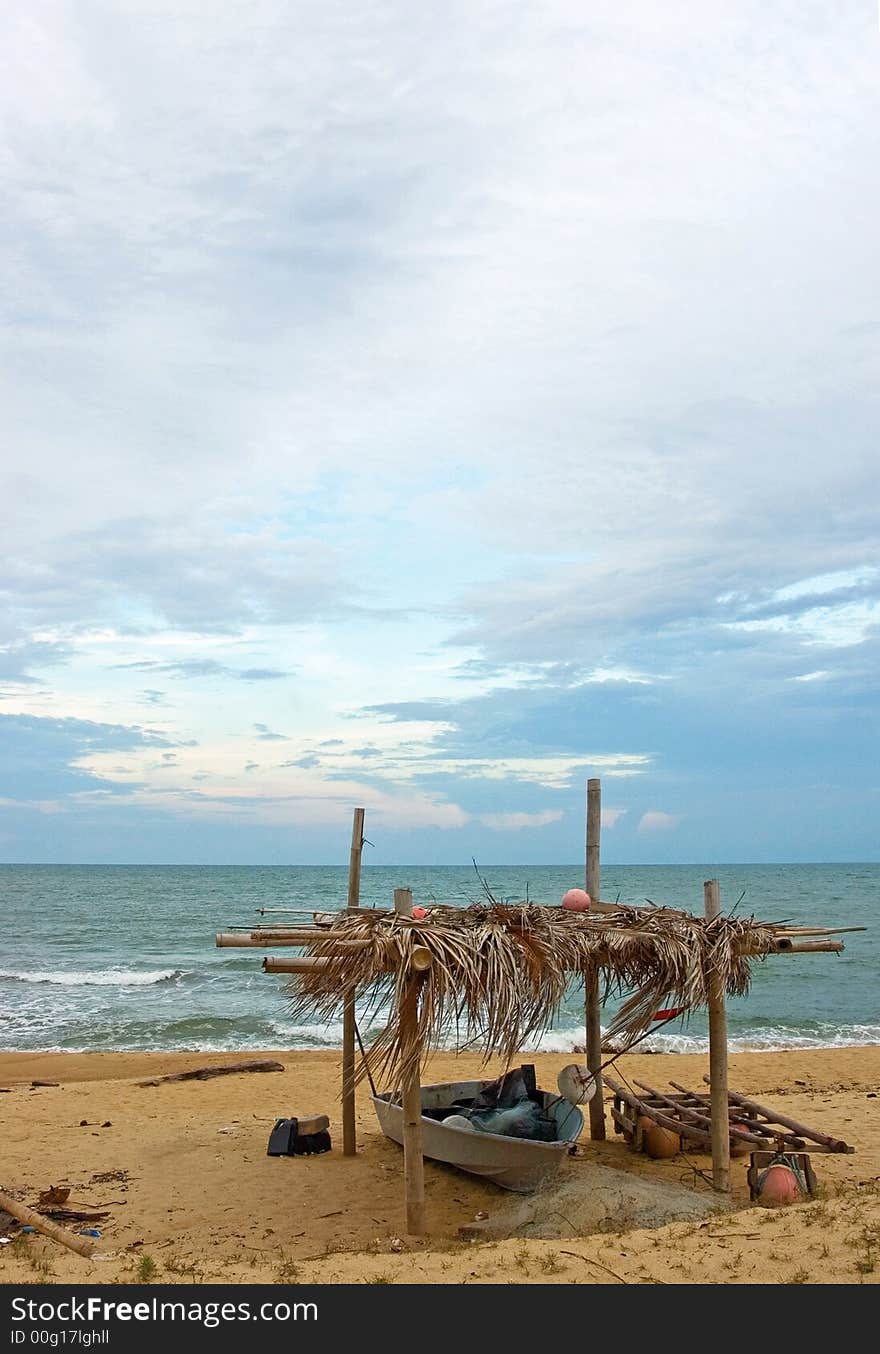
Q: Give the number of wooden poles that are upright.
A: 4